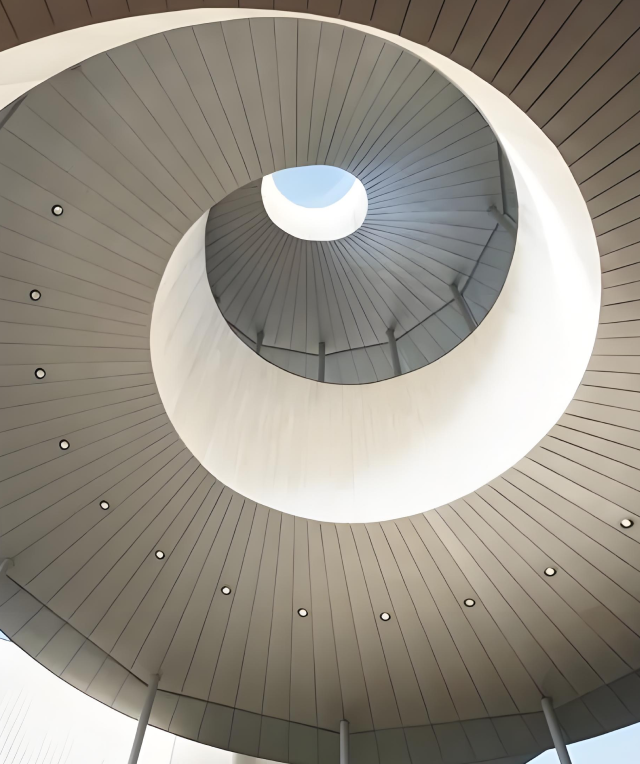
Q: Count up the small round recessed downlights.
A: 12